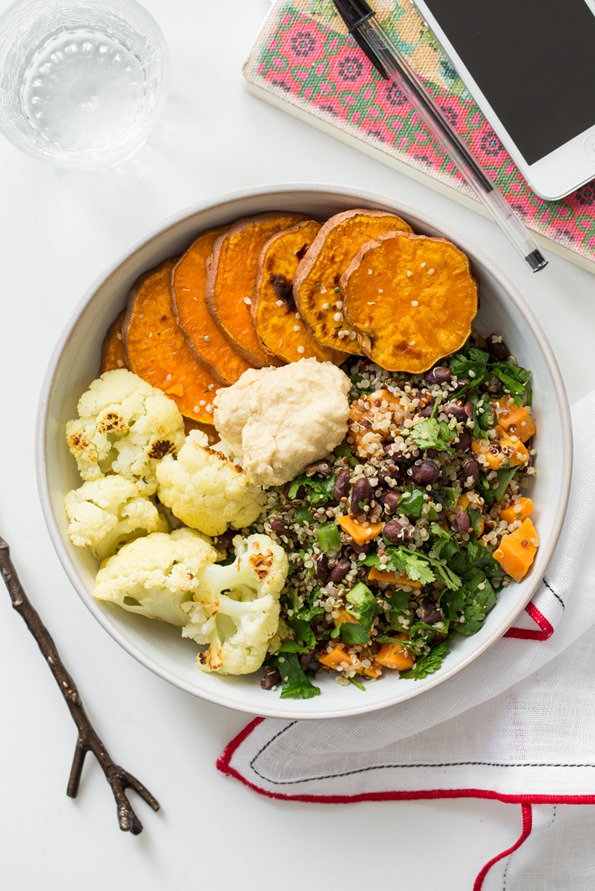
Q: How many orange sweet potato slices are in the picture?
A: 7